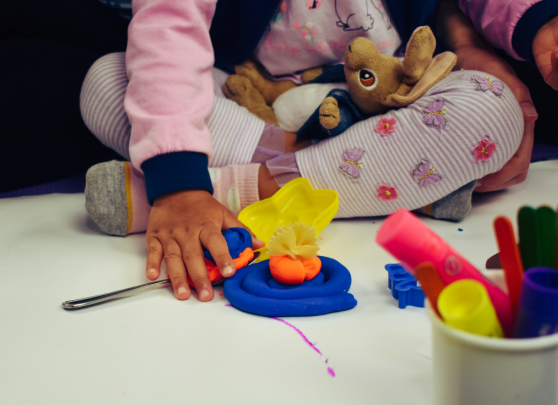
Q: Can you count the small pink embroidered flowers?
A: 3